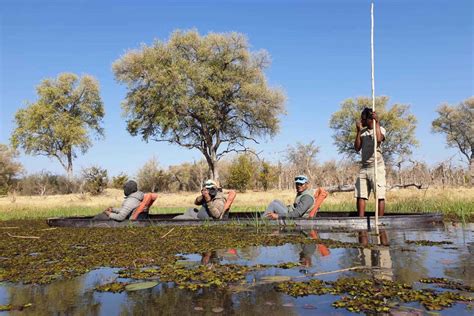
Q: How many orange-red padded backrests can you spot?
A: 3